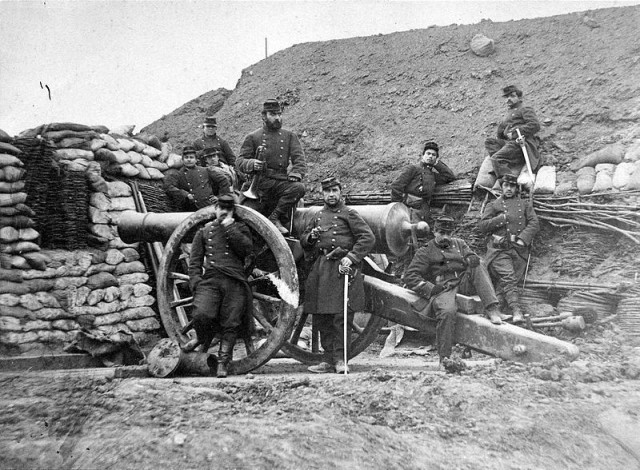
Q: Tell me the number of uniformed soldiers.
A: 10